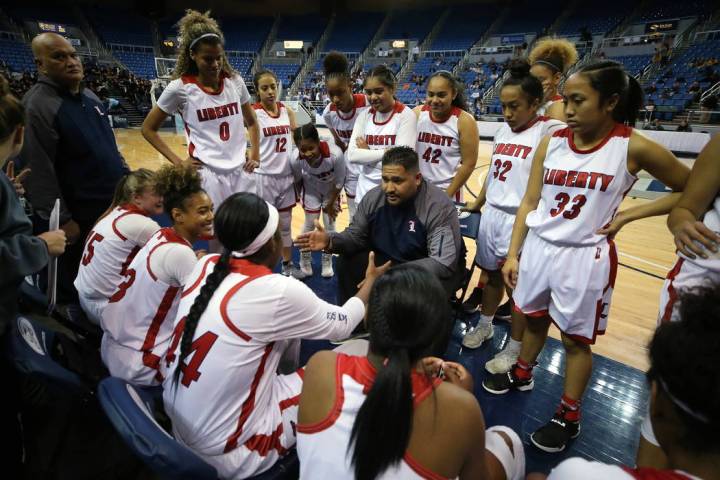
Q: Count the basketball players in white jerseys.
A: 15